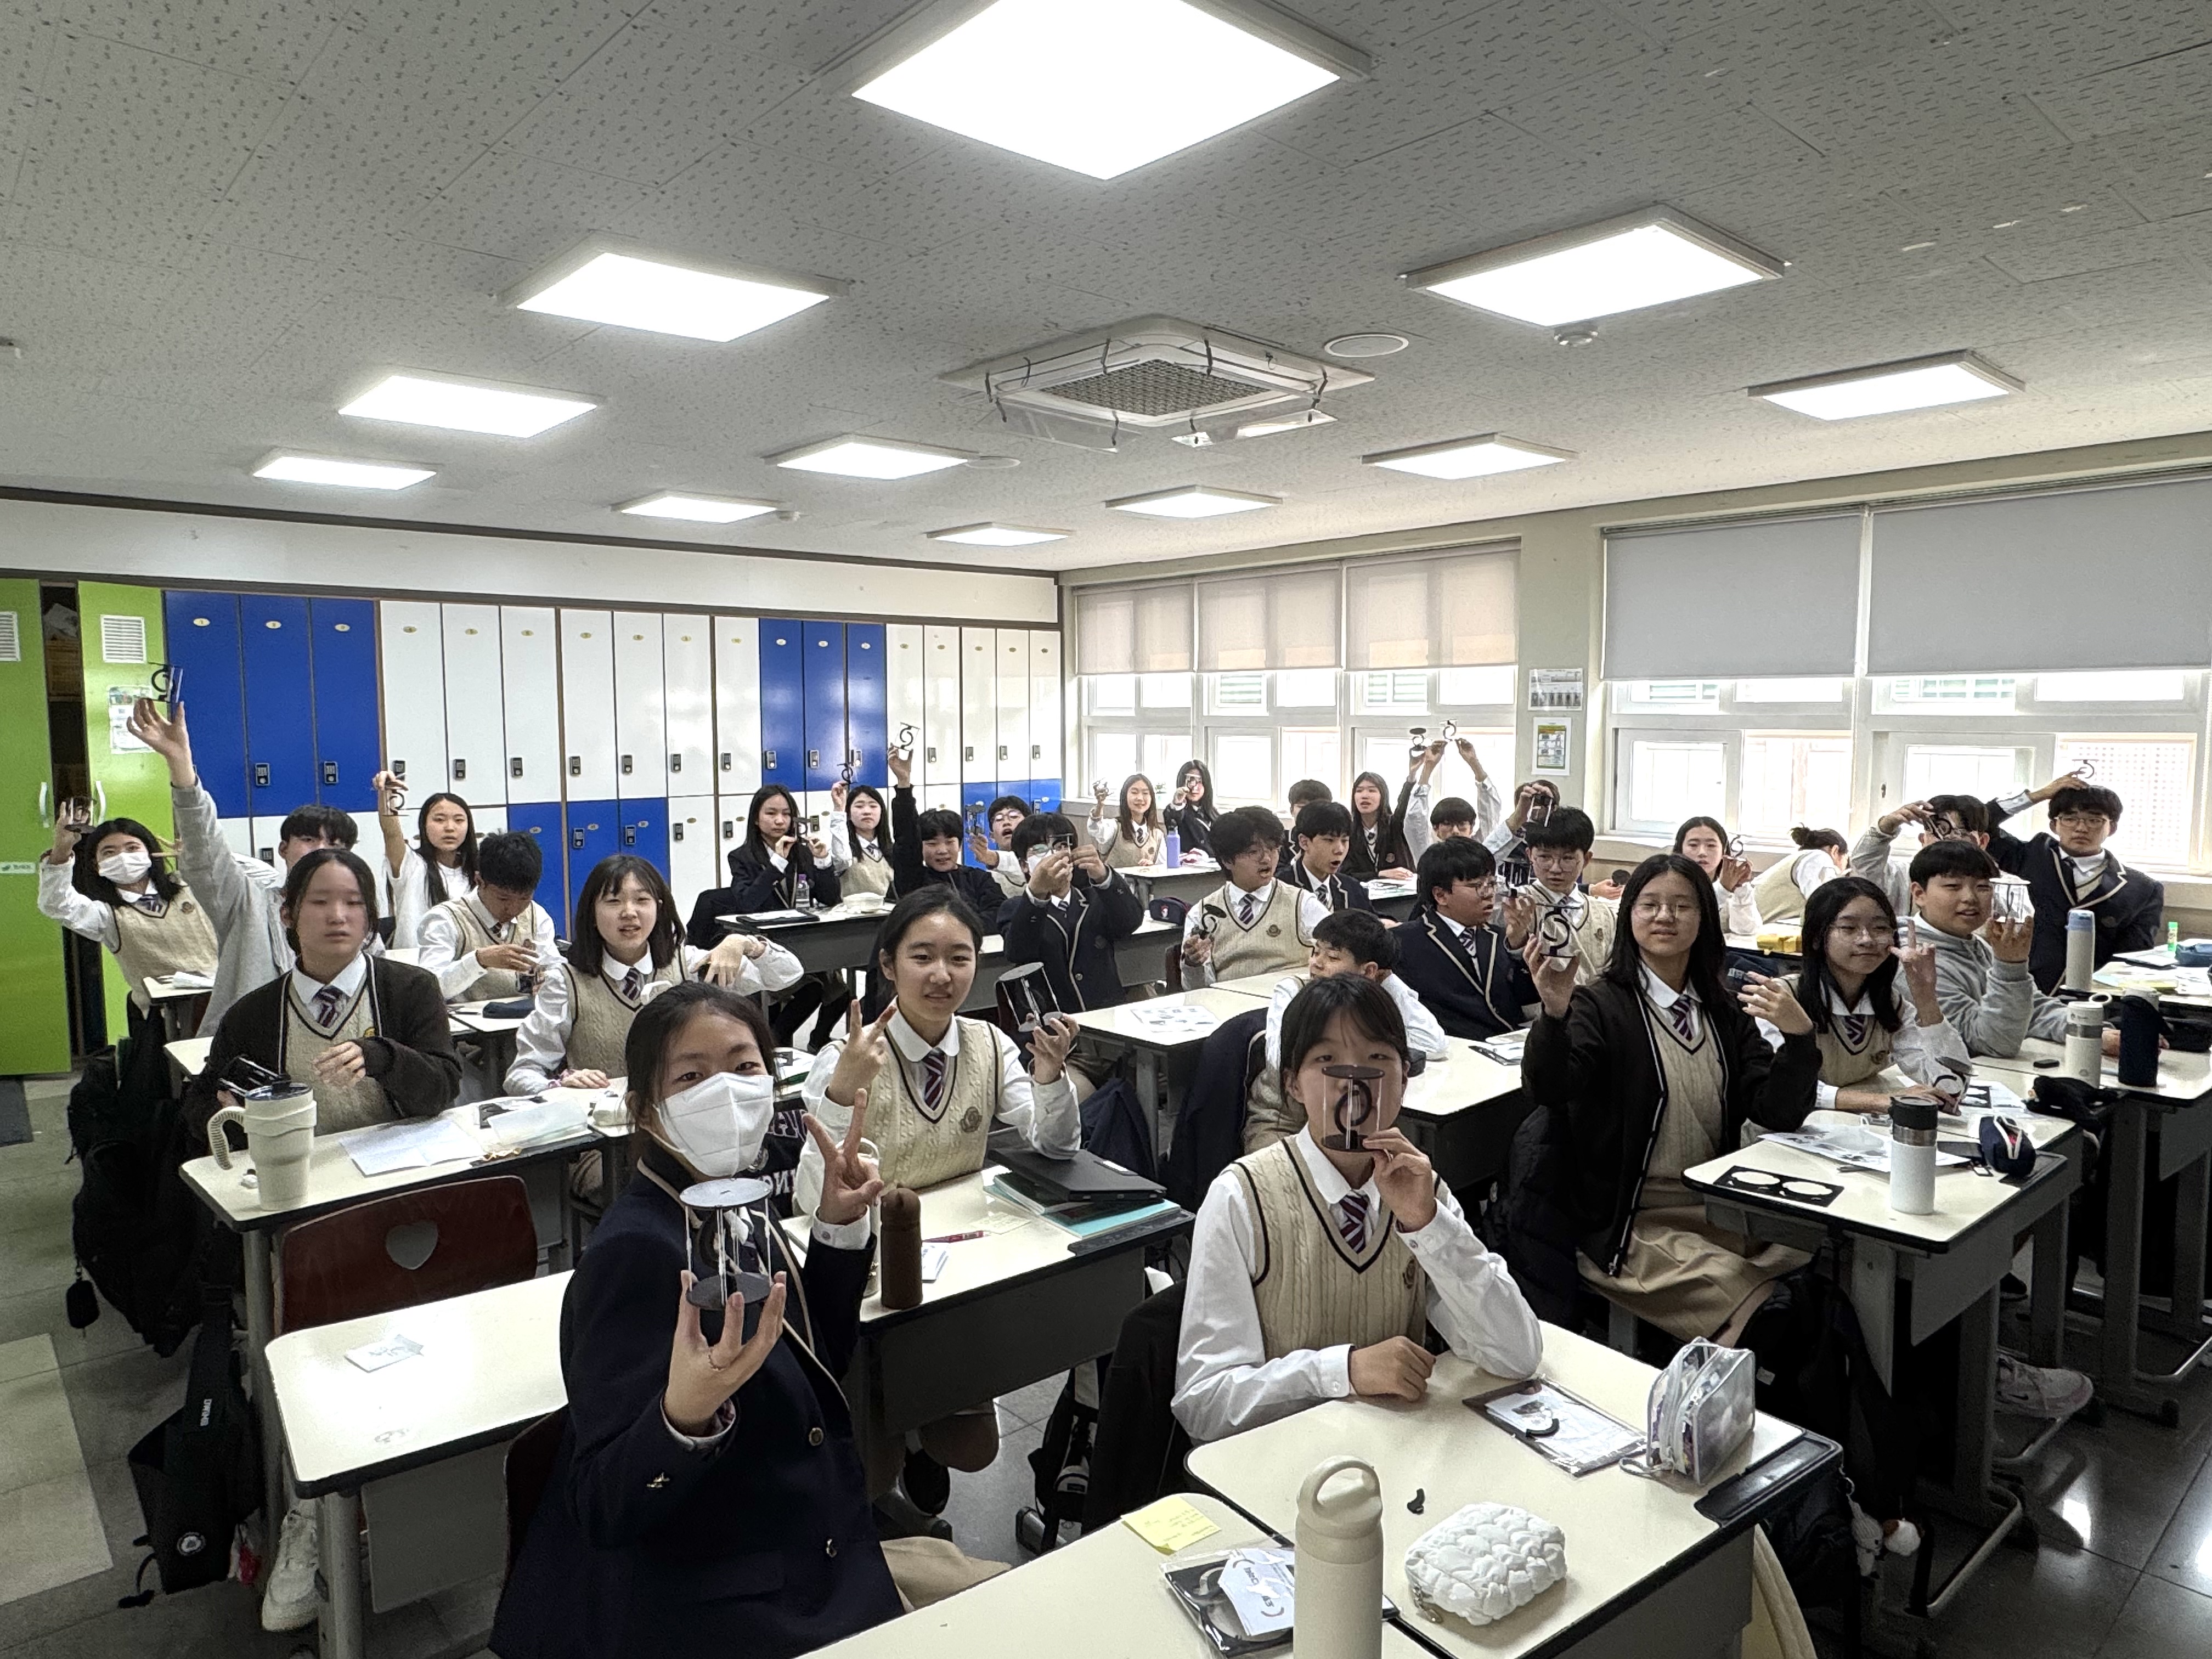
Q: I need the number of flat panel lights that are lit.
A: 11